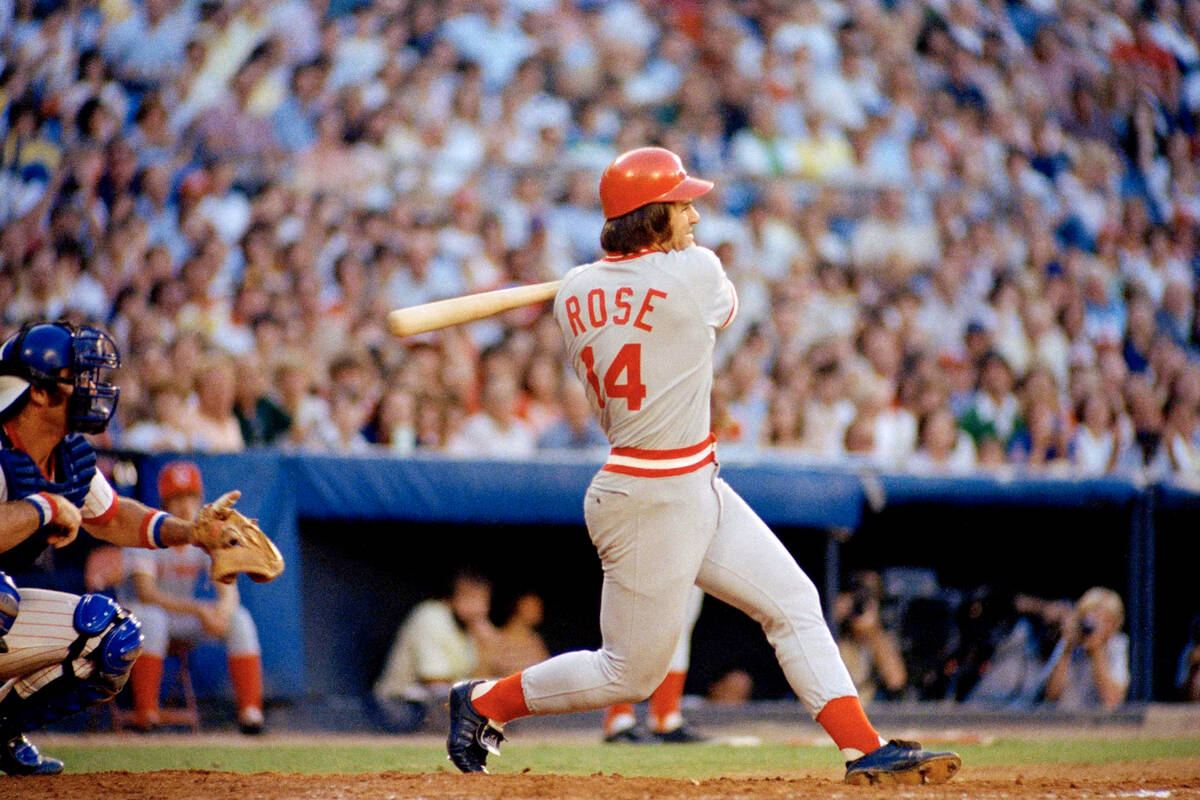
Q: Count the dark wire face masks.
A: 1